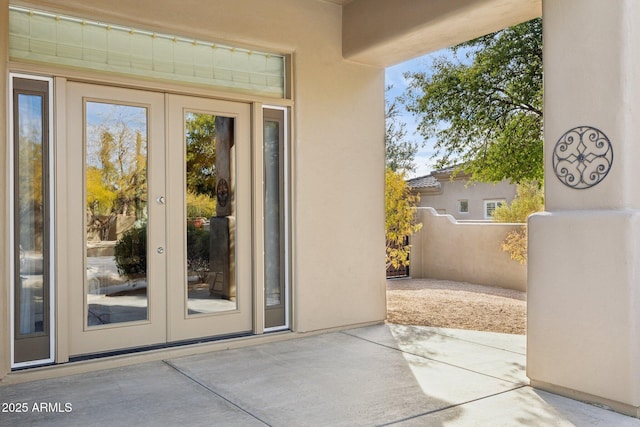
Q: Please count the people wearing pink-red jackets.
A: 0